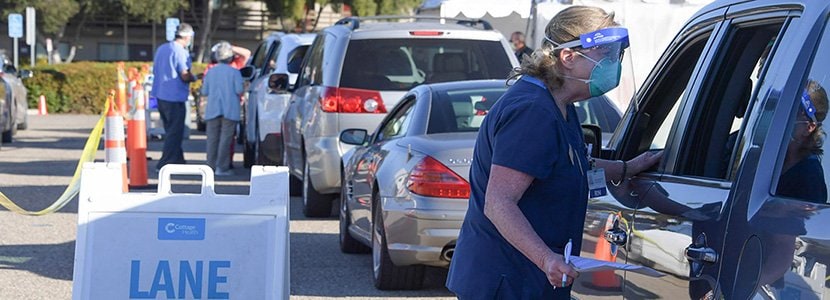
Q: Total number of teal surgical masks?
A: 1